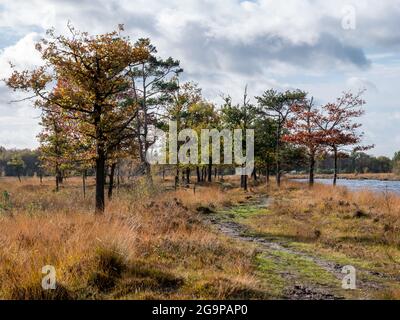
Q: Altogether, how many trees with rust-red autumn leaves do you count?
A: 2